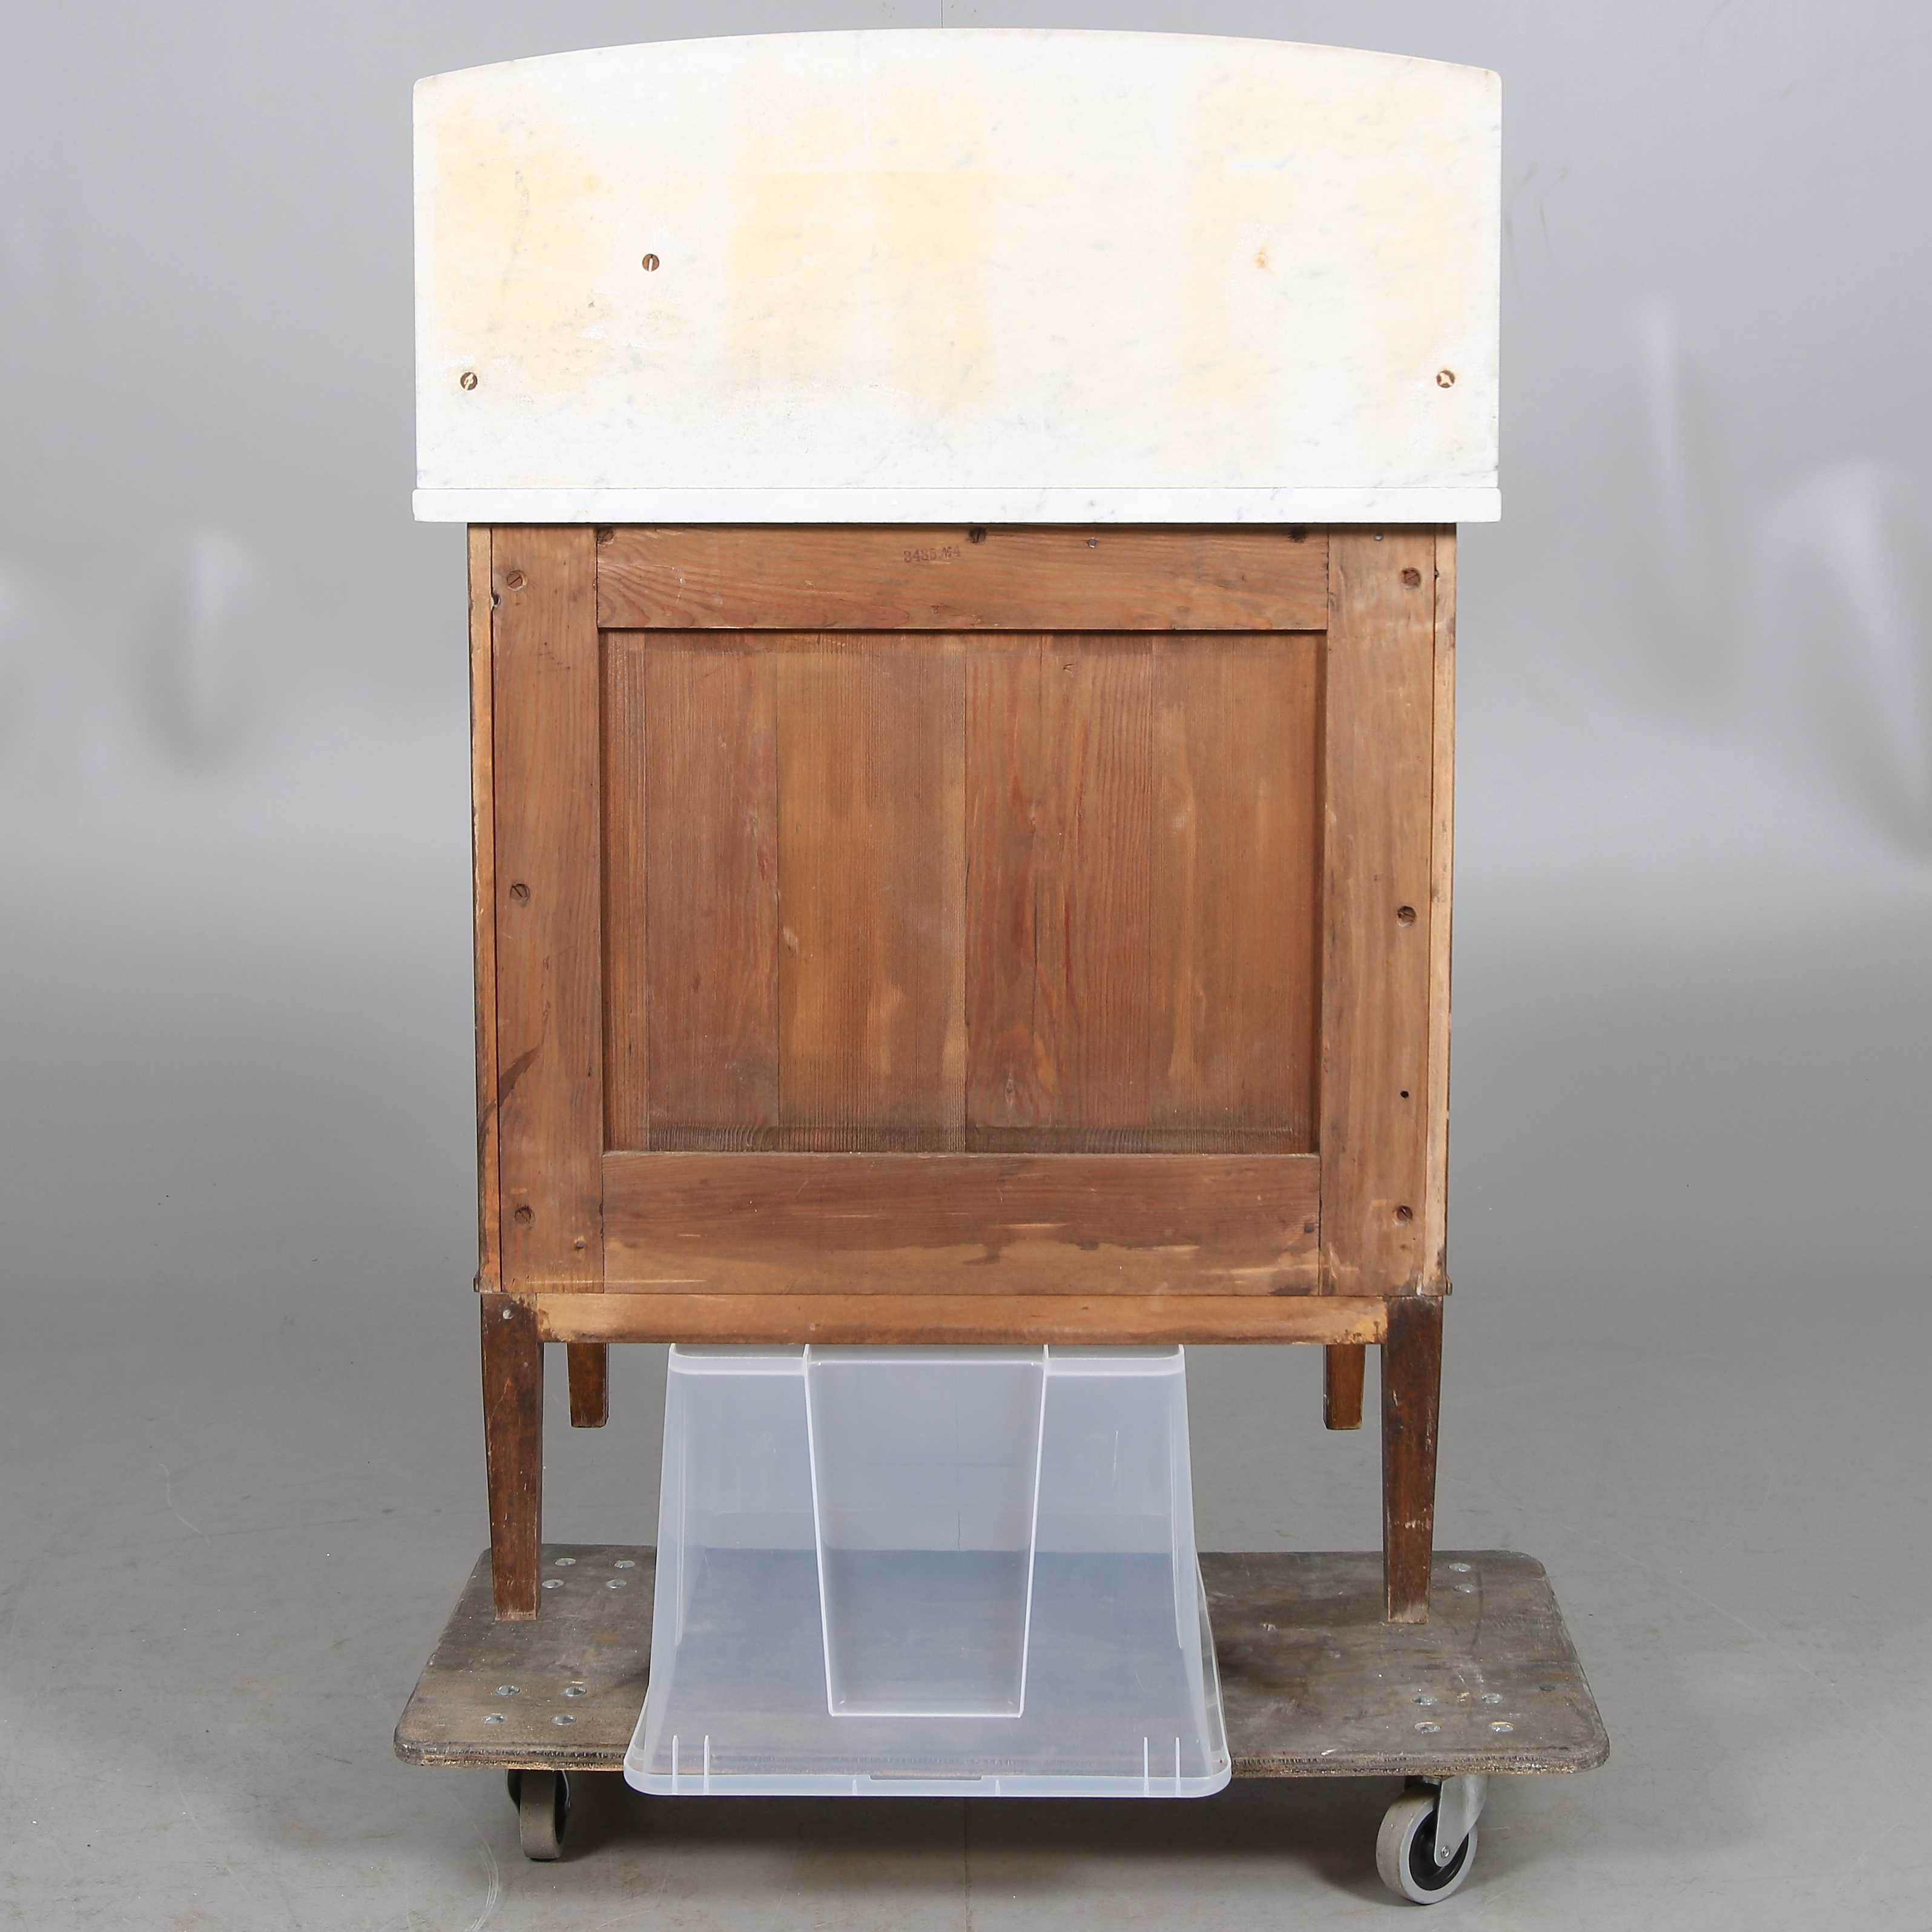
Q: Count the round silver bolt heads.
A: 14